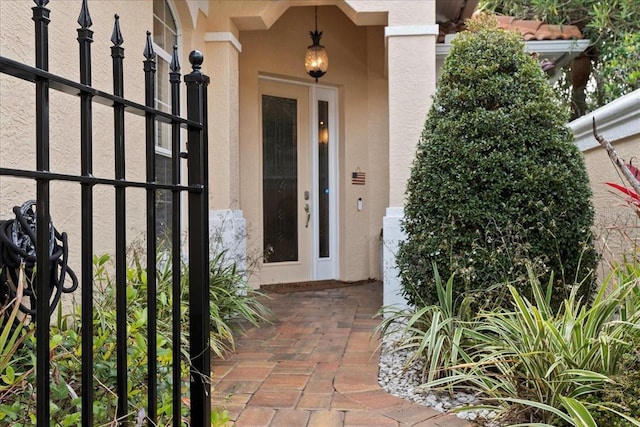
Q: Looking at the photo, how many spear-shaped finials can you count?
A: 5